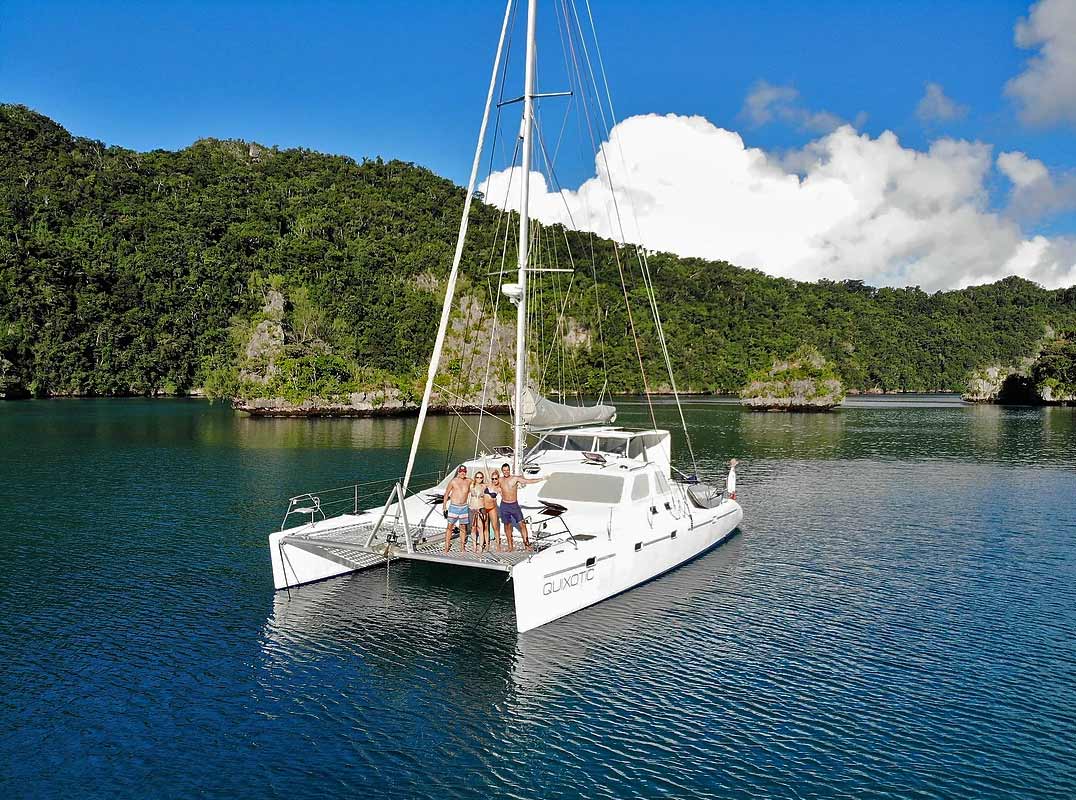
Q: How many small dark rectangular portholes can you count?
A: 5